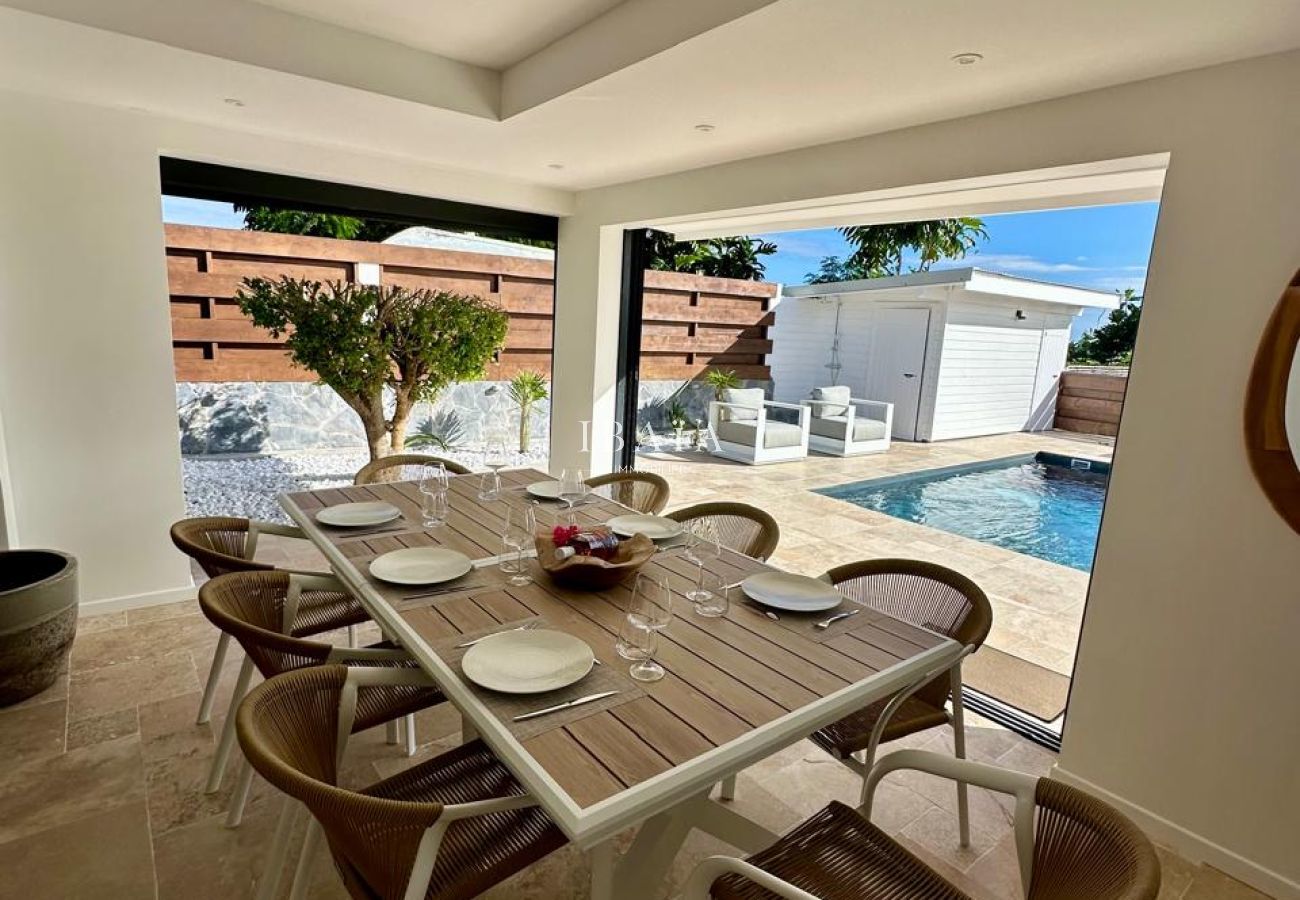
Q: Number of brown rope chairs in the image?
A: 8